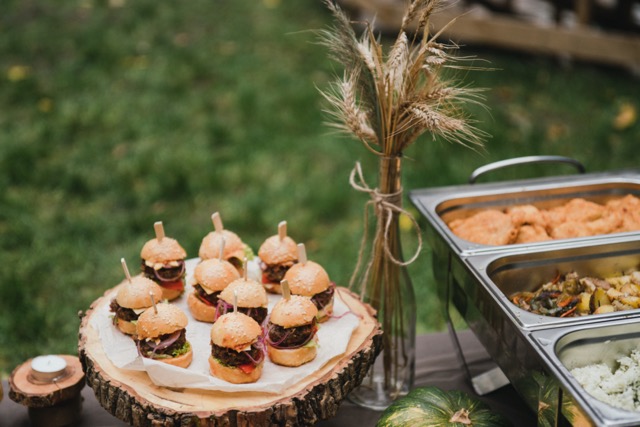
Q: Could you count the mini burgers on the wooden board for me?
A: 10